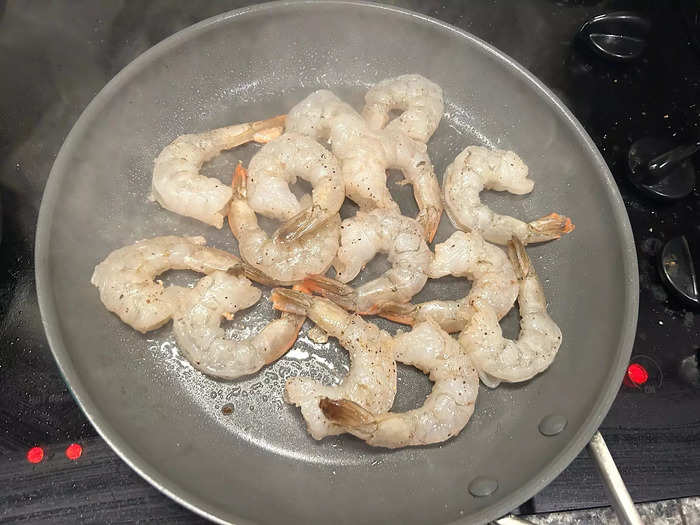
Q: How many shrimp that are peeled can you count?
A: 14